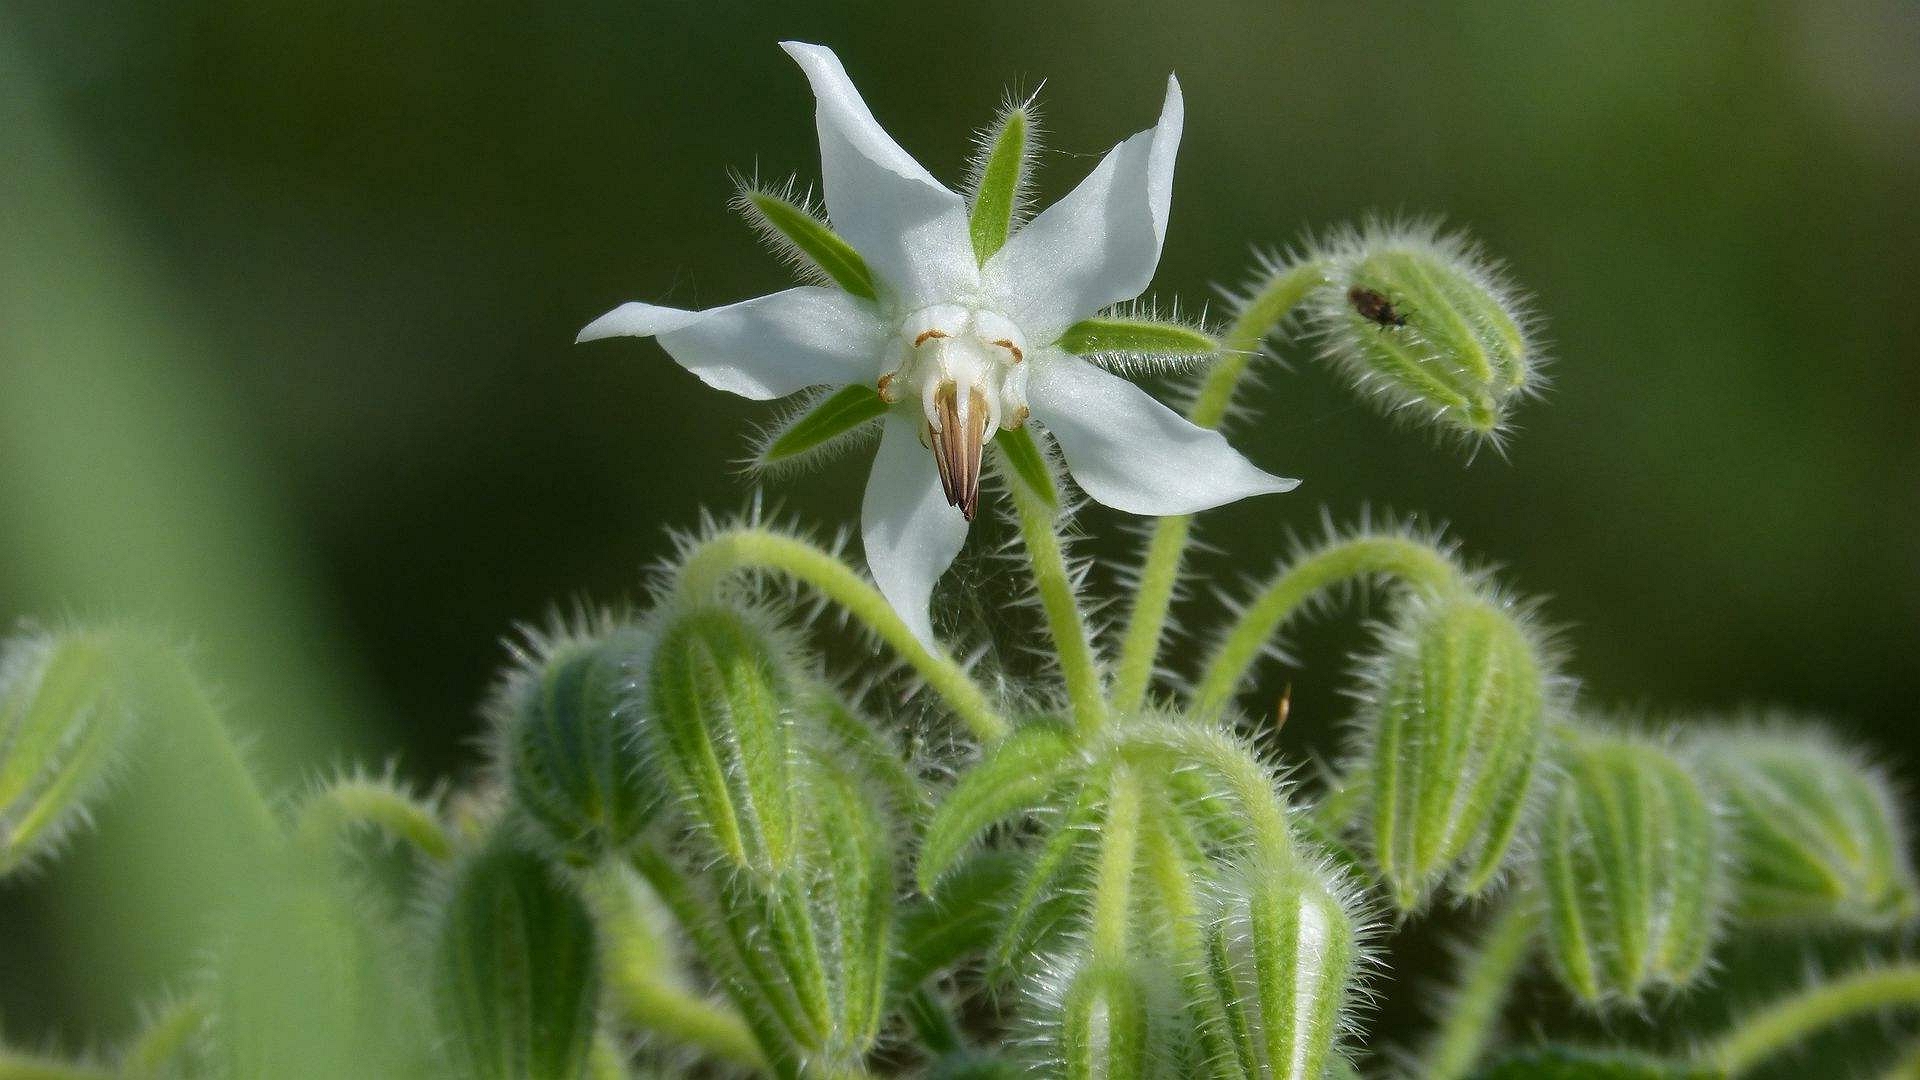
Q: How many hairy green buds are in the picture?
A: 11